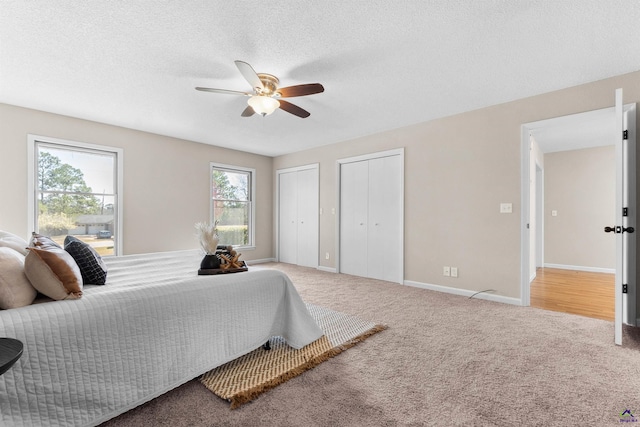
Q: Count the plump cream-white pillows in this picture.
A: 2